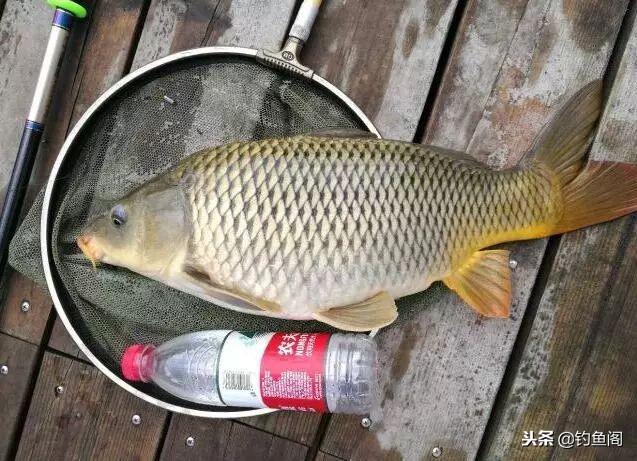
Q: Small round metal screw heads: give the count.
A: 8